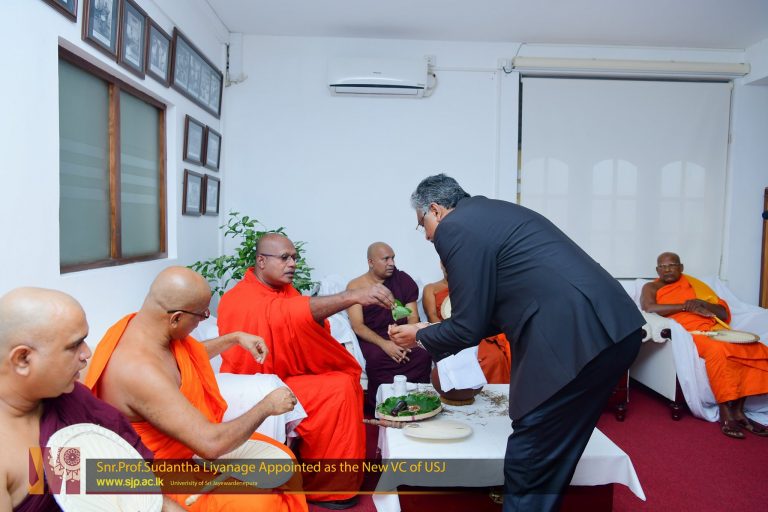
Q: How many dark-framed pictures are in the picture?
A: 9